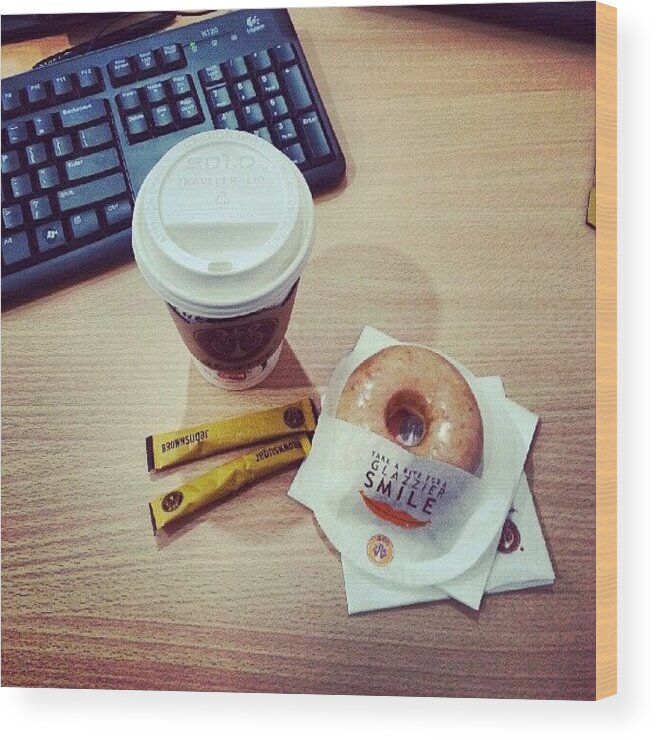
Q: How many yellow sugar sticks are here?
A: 2